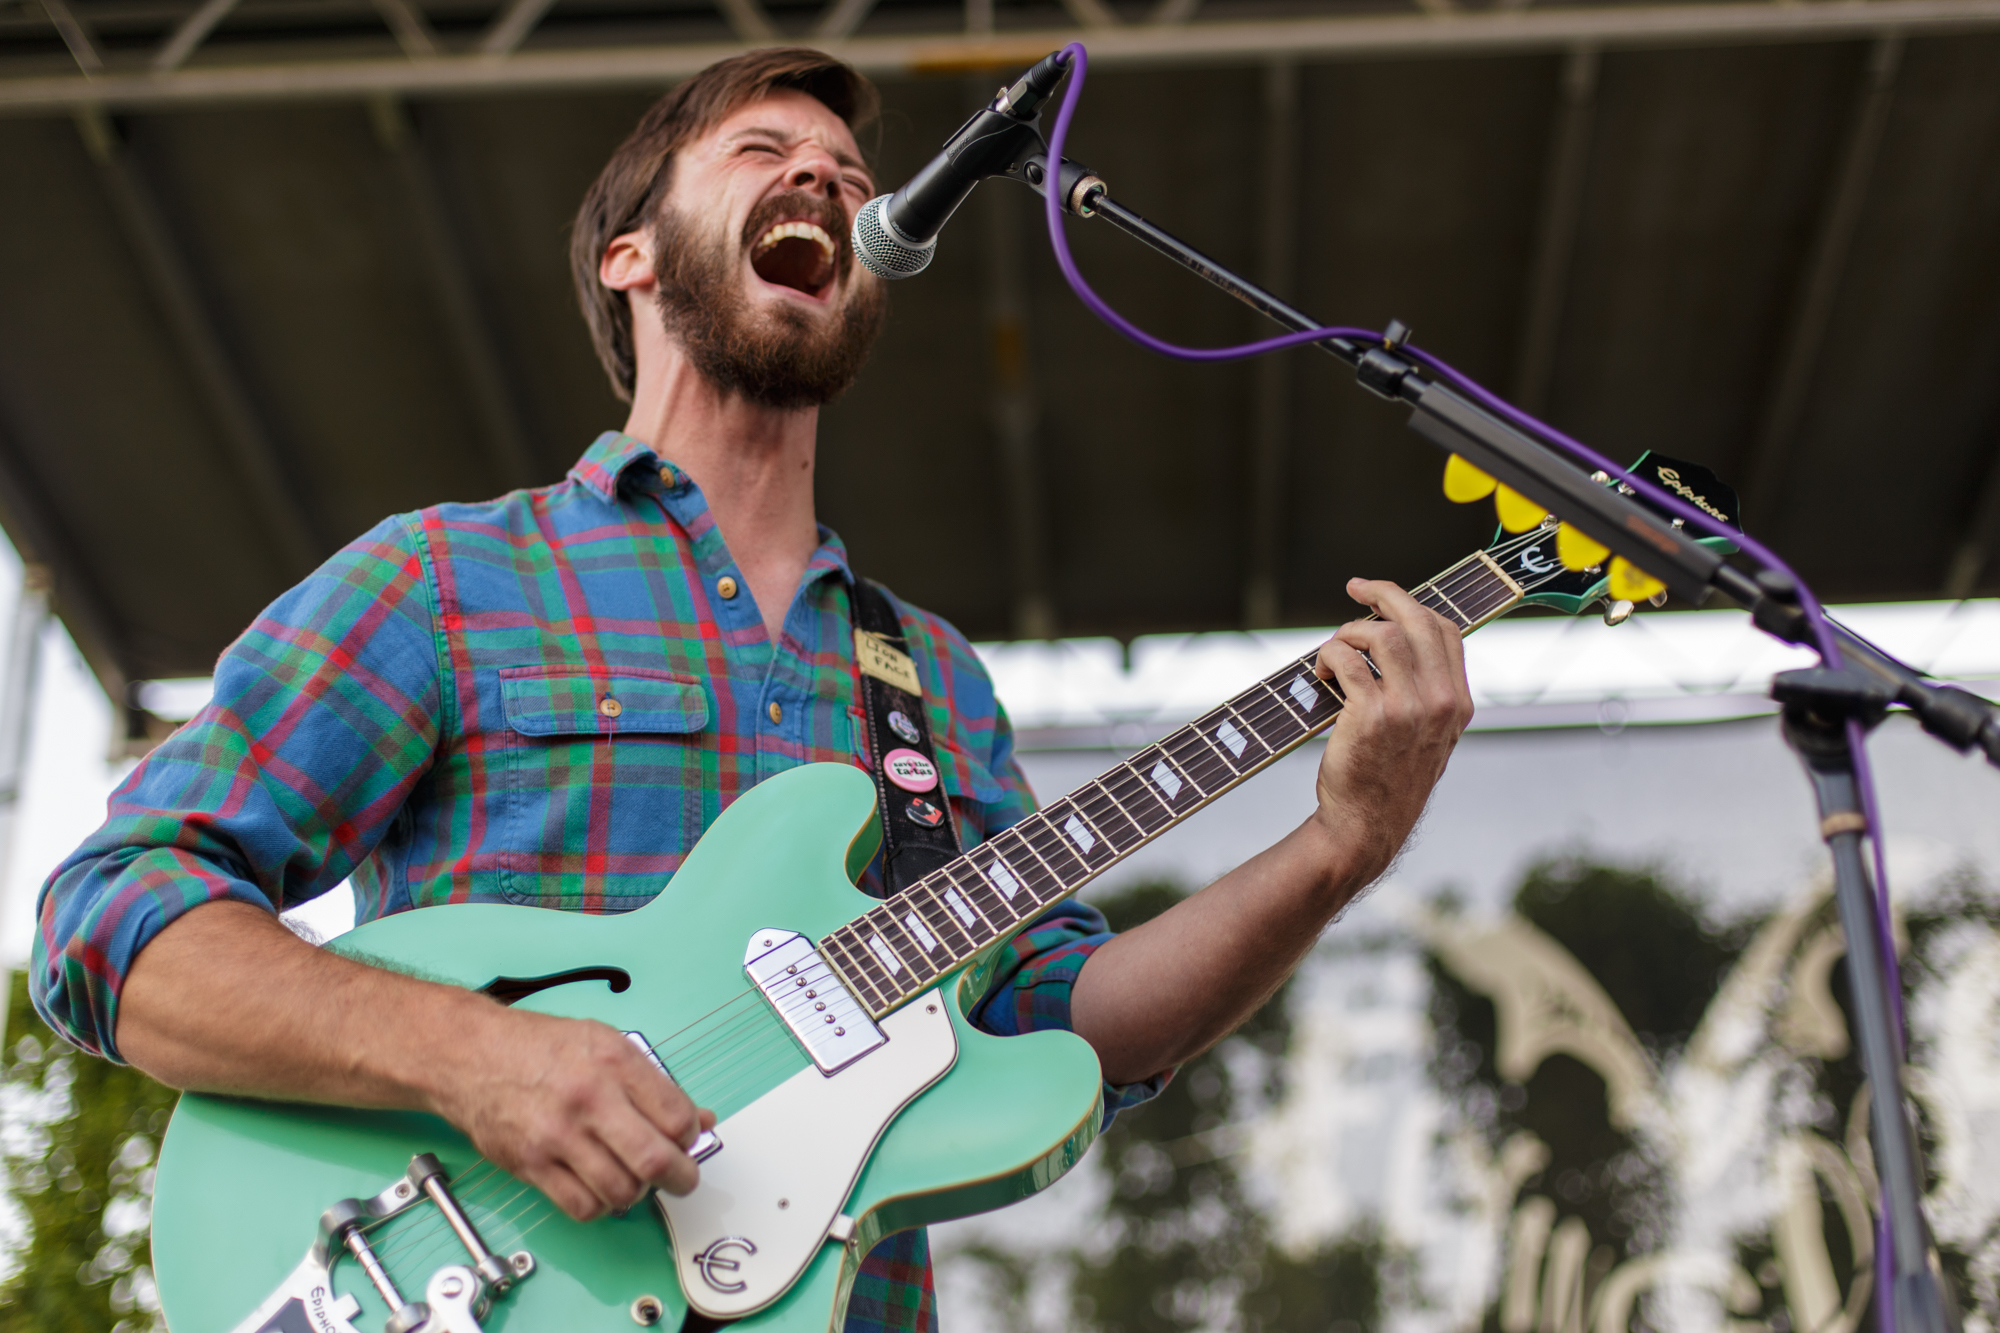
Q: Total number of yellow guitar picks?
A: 4